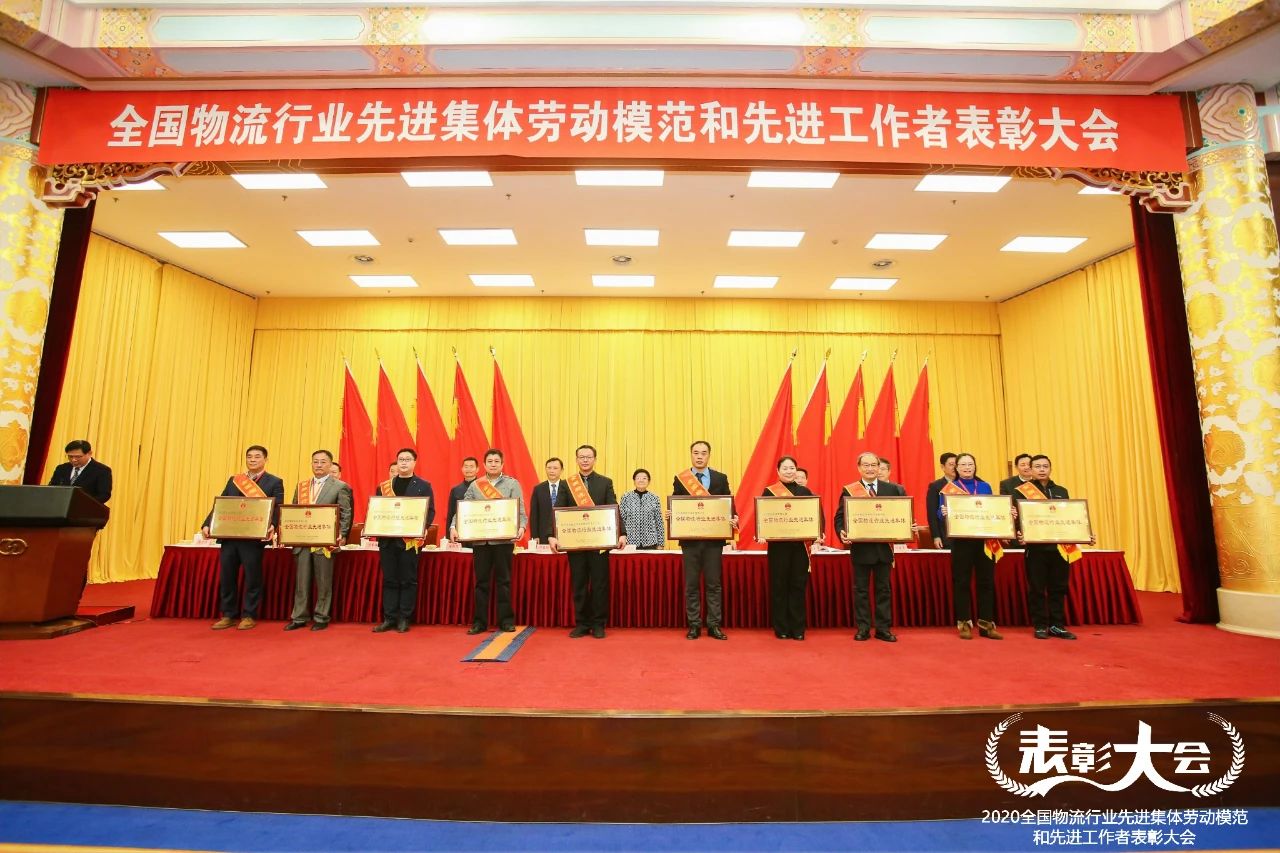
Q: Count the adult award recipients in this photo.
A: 10